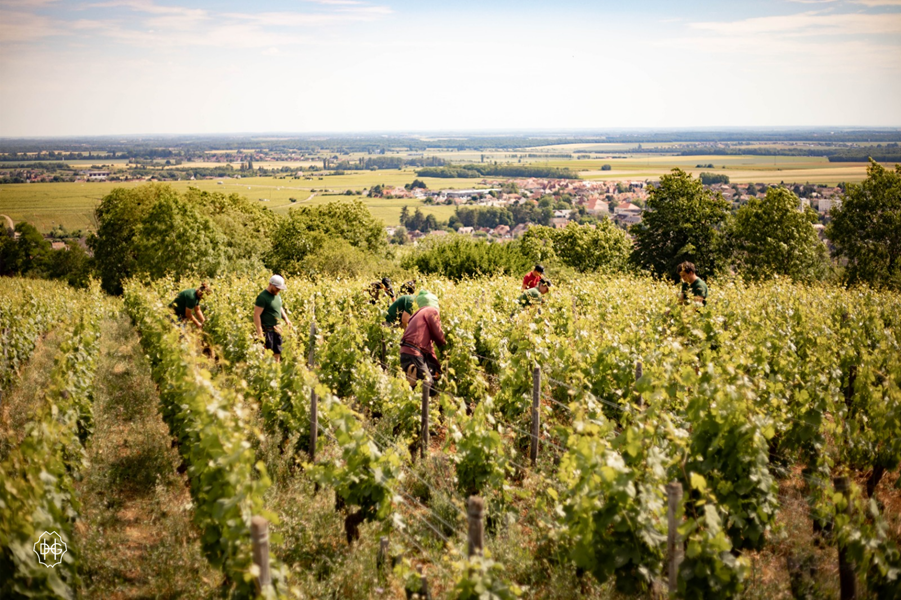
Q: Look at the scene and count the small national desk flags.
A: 0